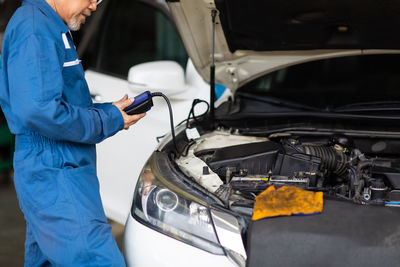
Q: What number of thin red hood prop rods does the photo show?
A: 0